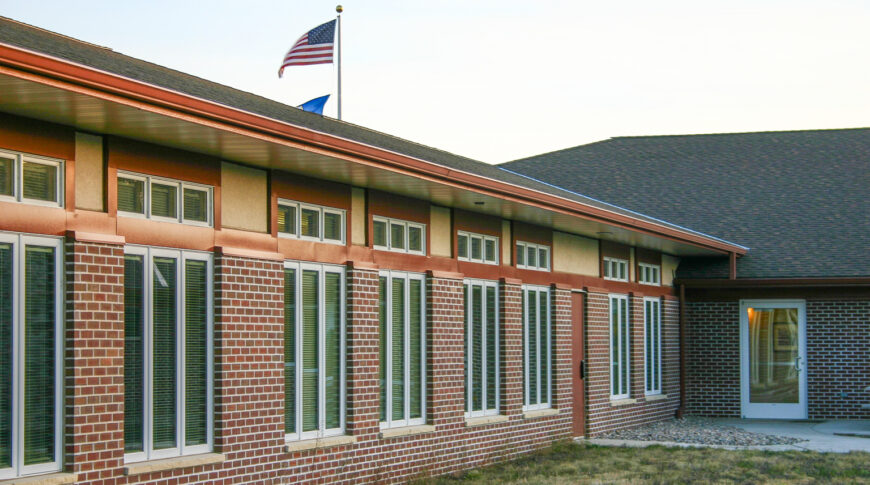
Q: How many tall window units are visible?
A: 8